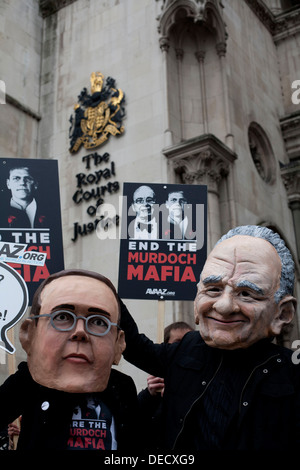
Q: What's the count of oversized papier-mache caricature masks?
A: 2